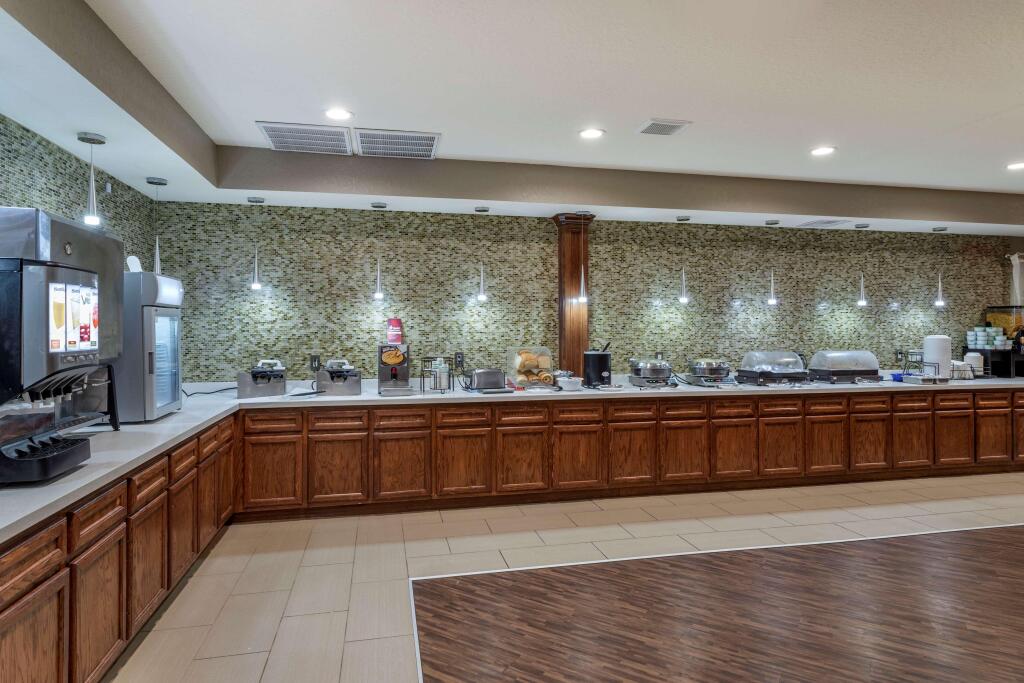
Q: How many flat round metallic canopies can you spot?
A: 10